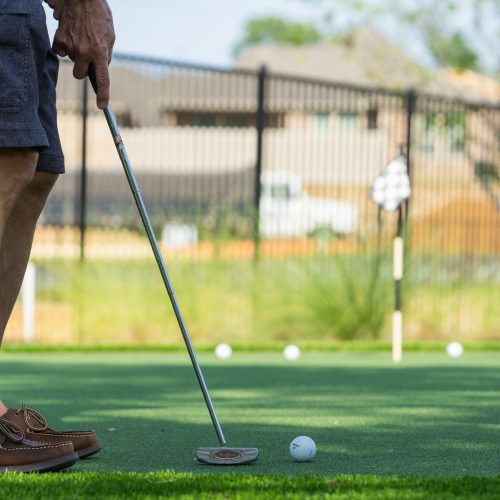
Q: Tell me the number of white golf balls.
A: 4